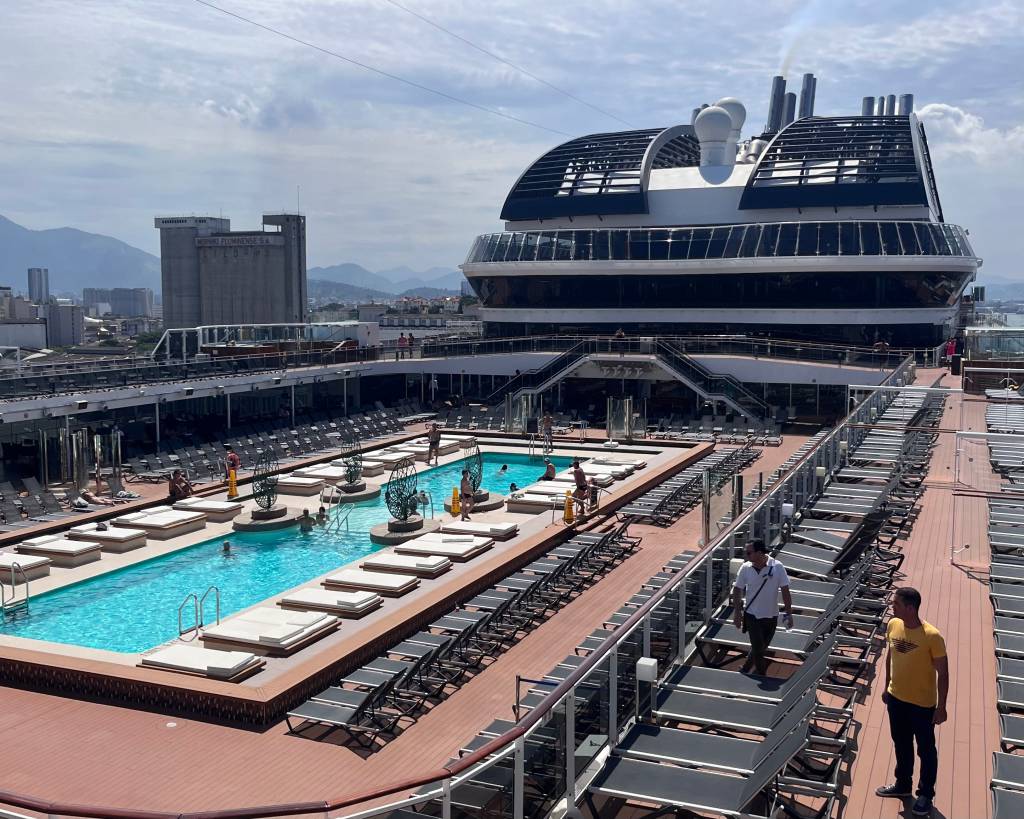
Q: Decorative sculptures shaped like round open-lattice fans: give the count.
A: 4